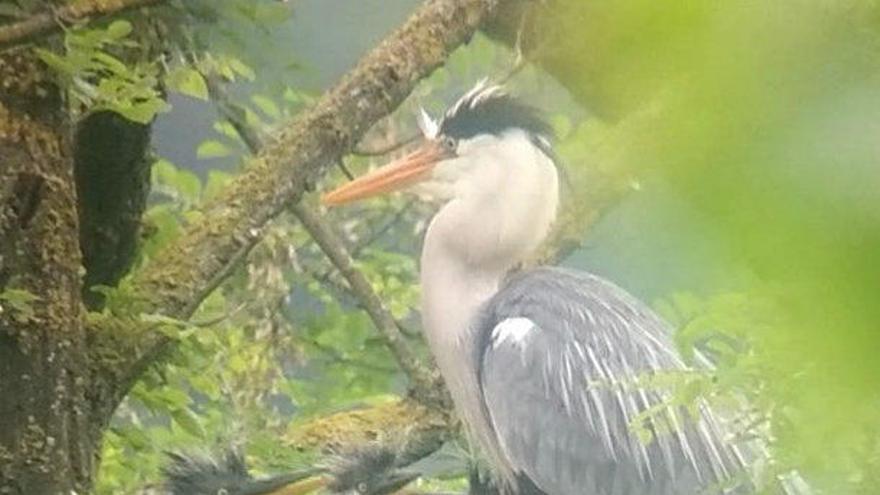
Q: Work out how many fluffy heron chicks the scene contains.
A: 2